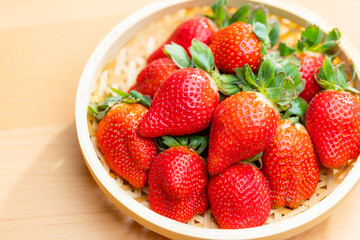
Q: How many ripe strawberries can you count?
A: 11